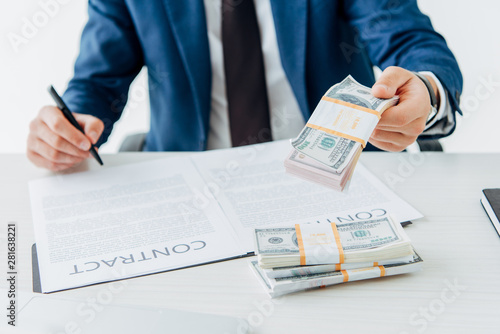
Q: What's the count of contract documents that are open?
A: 2